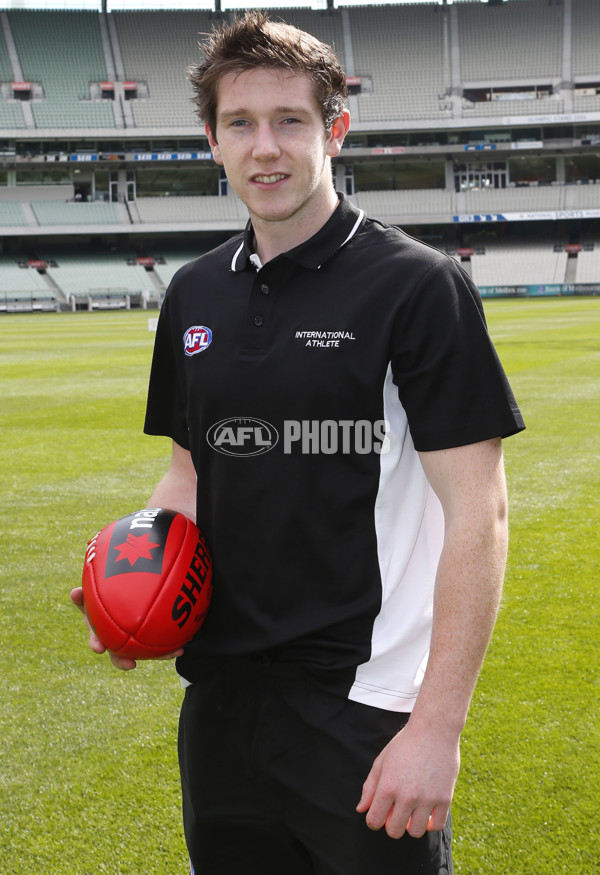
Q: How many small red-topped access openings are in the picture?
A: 8